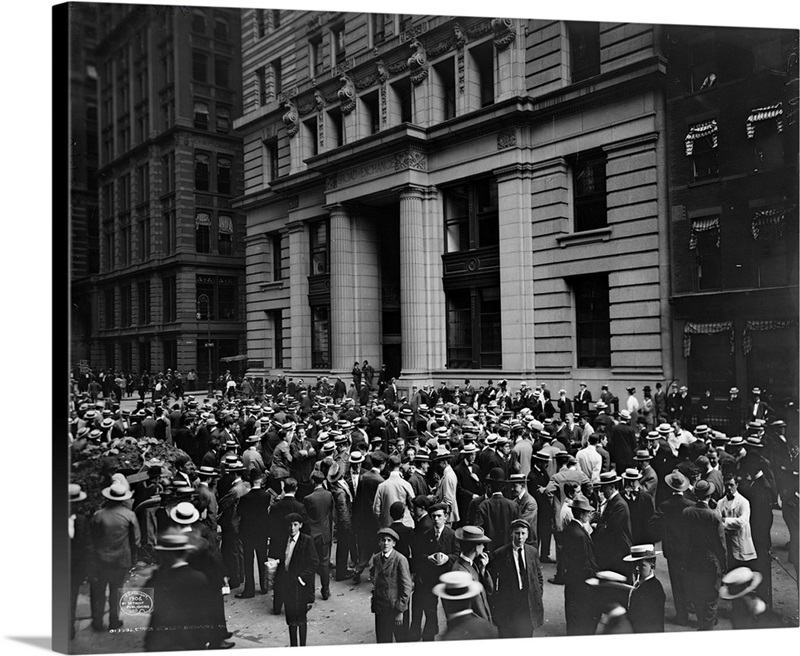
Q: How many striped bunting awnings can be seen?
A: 6